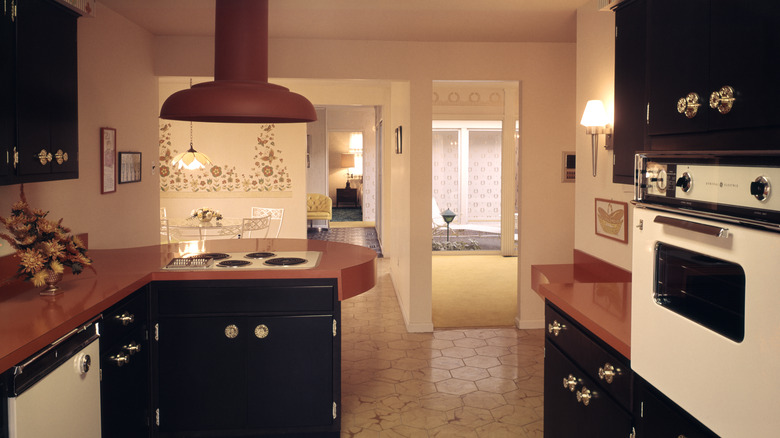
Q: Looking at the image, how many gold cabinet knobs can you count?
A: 13